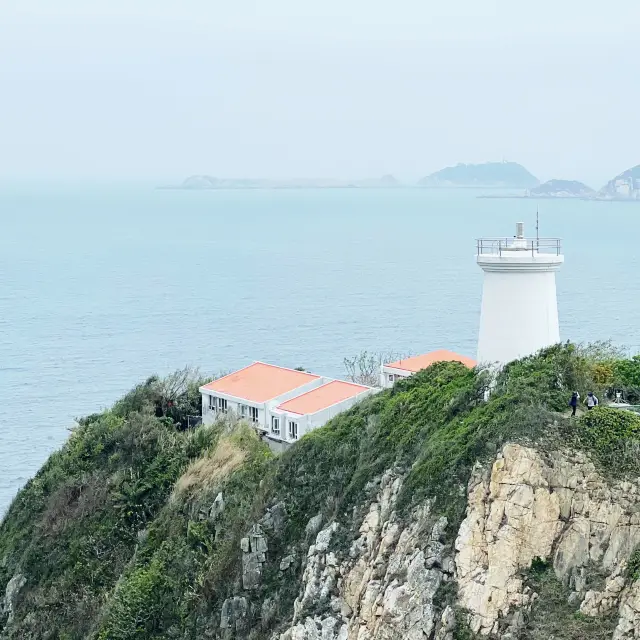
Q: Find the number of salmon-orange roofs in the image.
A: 3